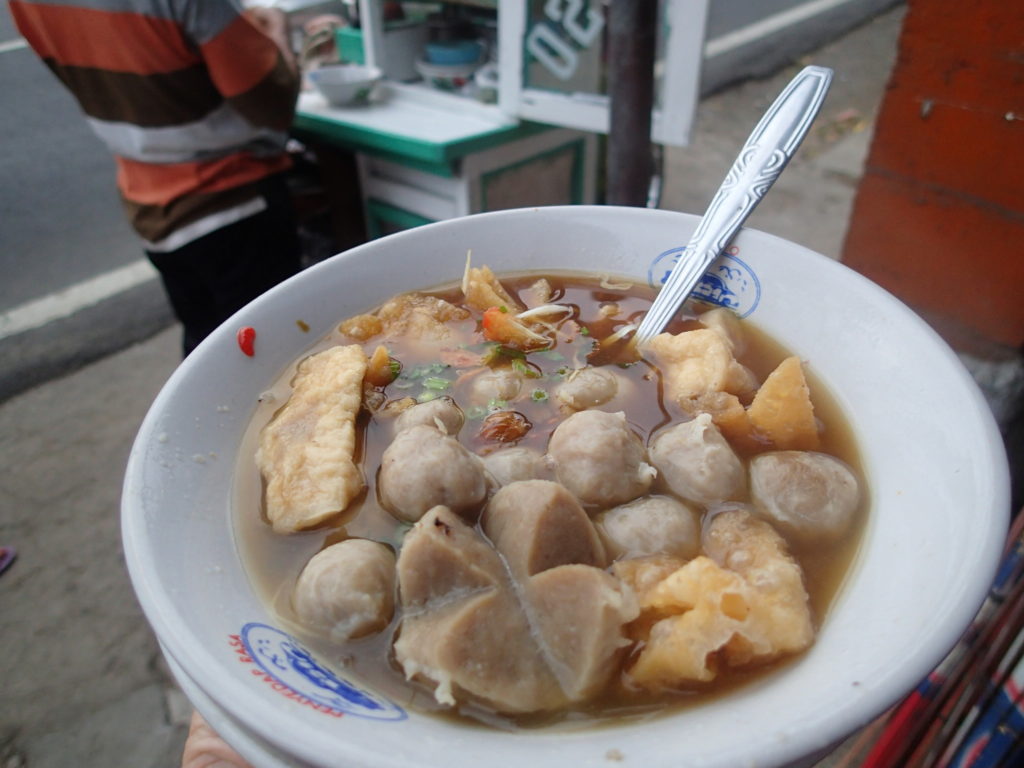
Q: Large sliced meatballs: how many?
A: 1